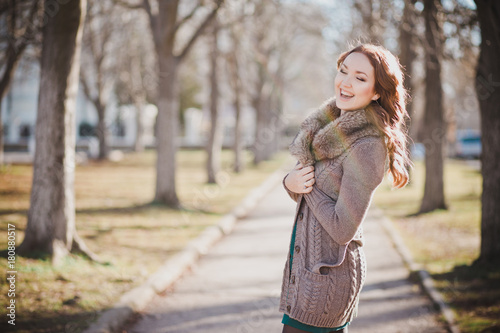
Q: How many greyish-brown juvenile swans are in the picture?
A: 0